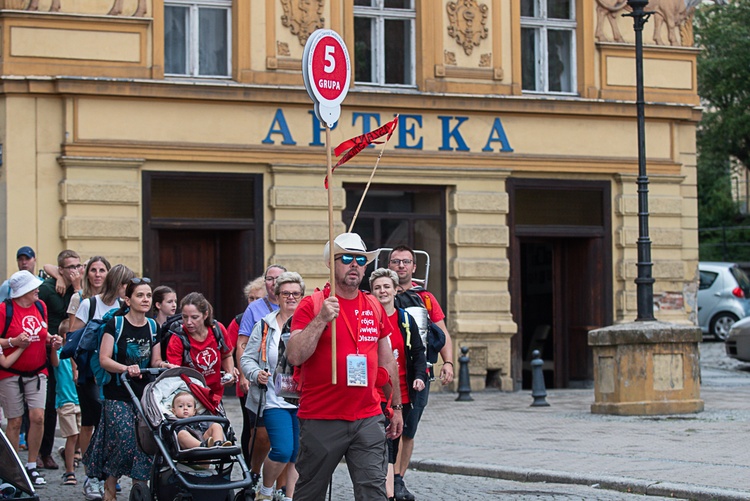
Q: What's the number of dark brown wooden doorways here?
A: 2